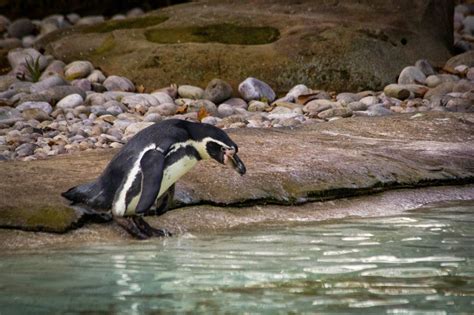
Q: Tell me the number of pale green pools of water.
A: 1